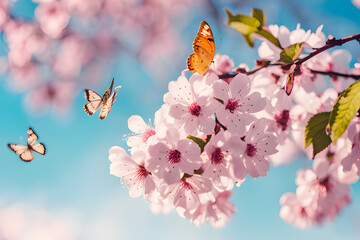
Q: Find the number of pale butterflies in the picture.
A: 2